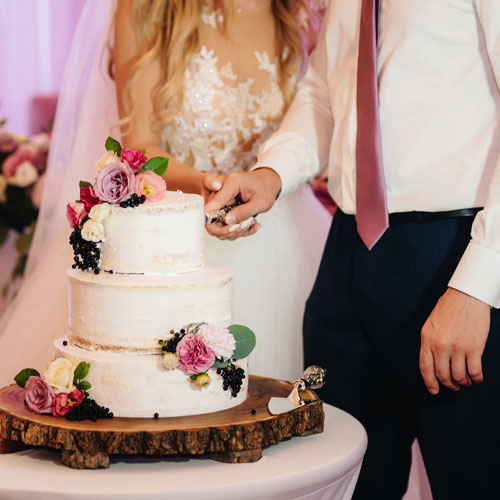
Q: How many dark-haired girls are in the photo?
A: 0